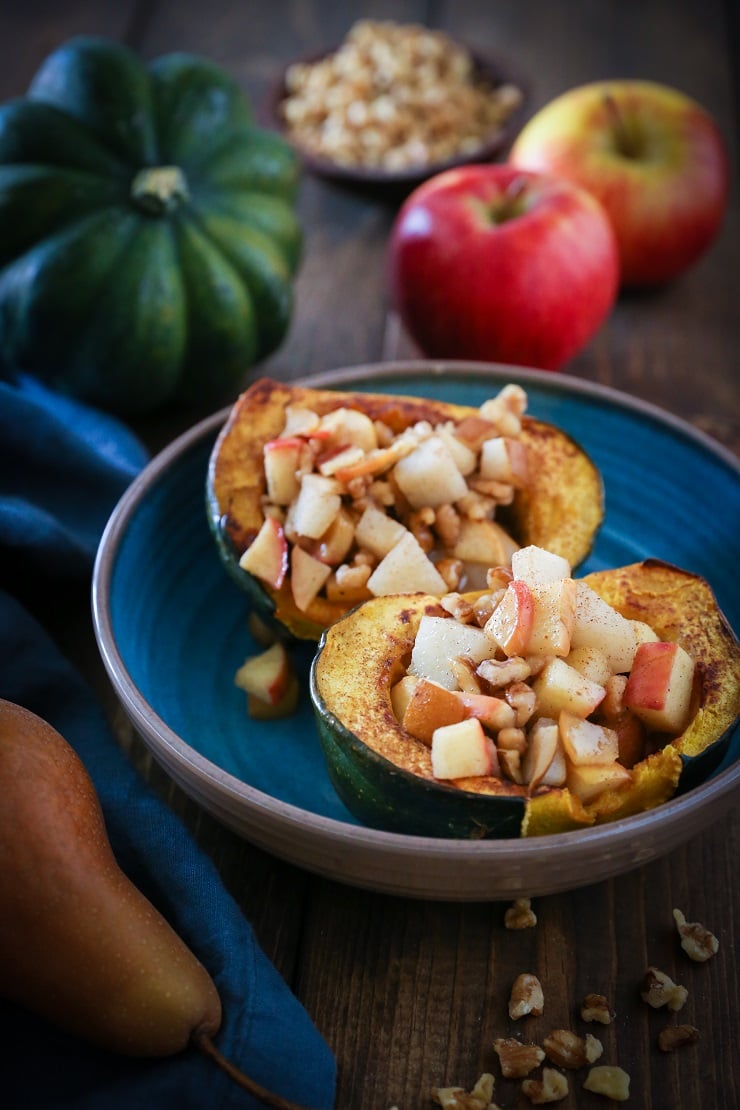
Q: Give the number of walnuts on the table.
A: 11